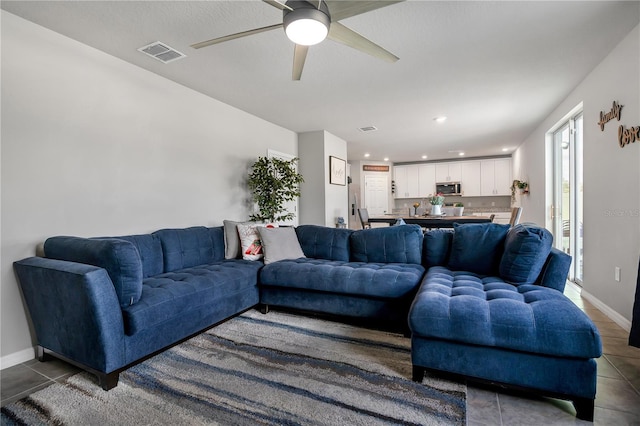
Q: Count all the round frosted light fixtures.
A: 1